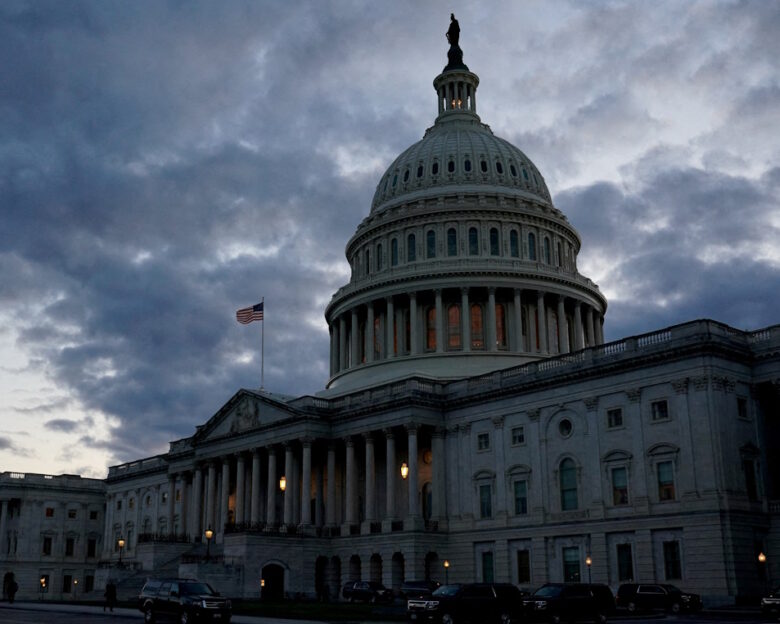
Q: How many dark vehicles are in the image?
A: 7